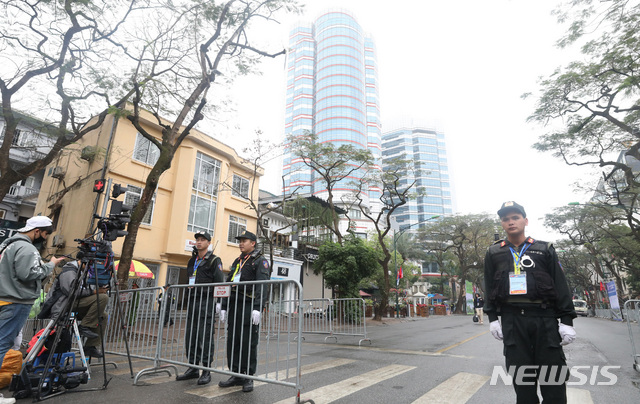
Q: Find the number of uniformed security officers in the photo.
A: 3